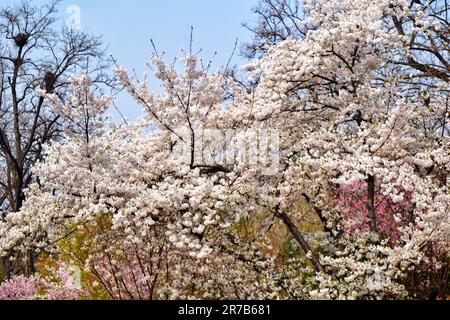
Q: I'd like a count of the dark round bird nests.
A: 2